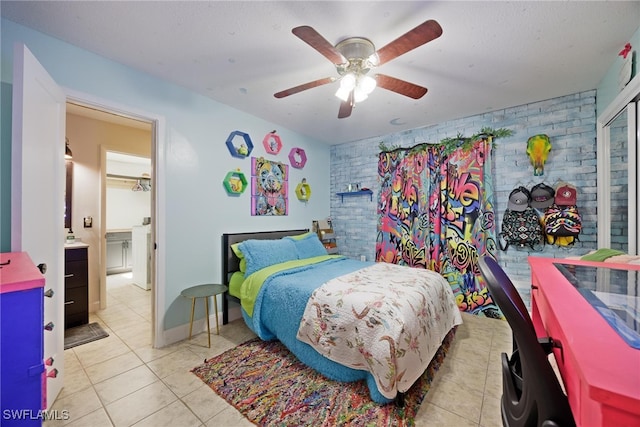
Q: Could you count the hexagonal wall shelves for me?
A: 5